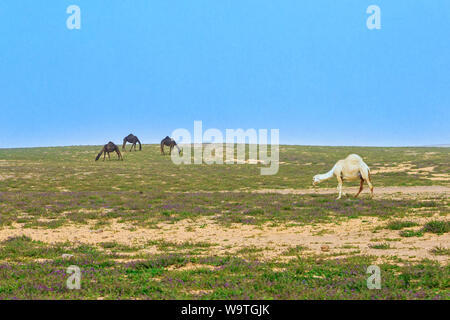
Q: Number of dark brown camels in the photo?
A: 3